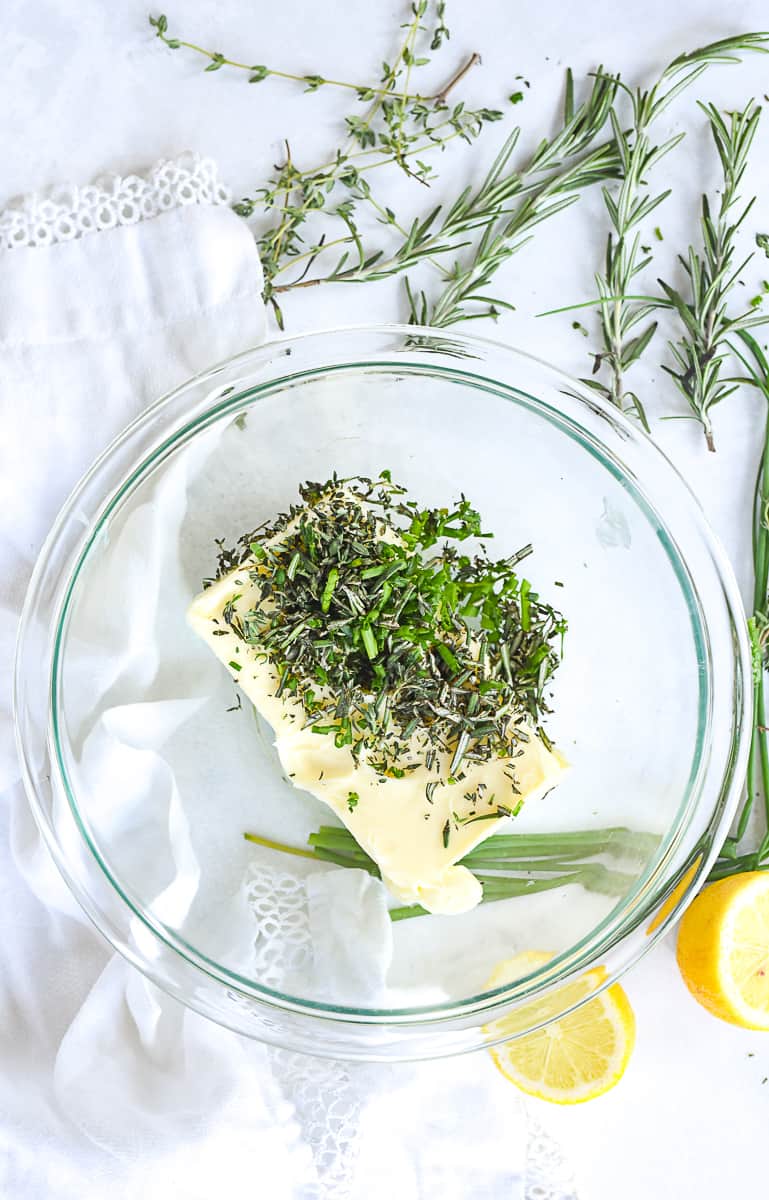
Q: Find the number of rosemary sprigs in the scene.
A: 4